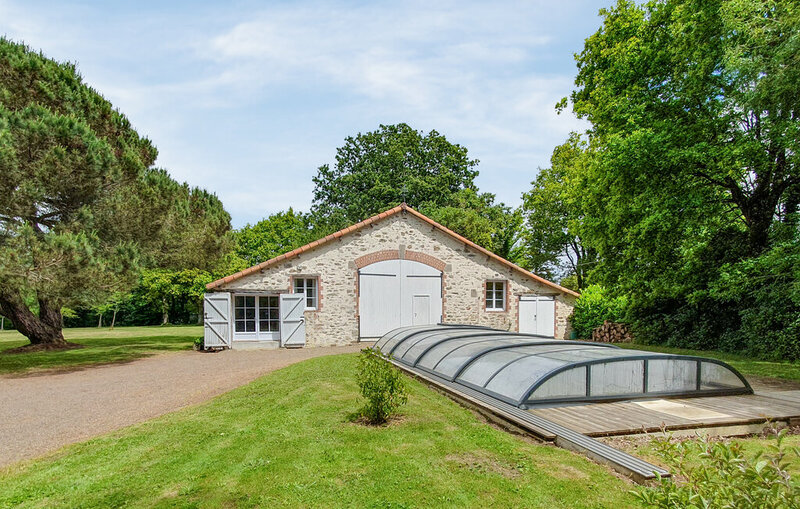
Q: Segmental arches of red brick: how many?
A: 1